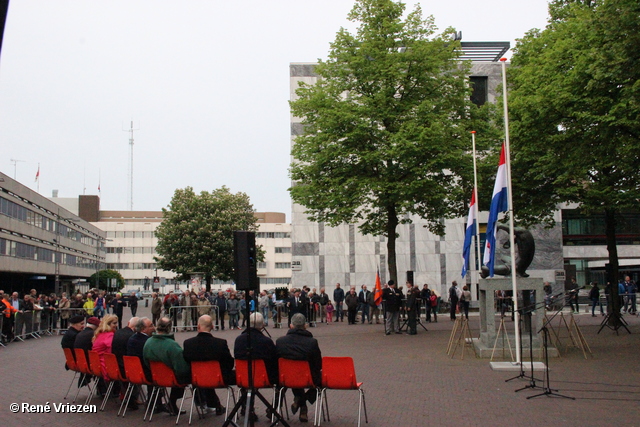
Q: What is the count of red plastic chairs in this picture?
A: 10